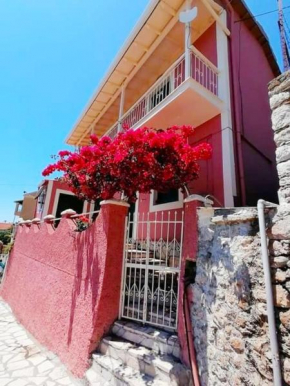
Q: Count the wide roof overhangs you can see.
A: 1